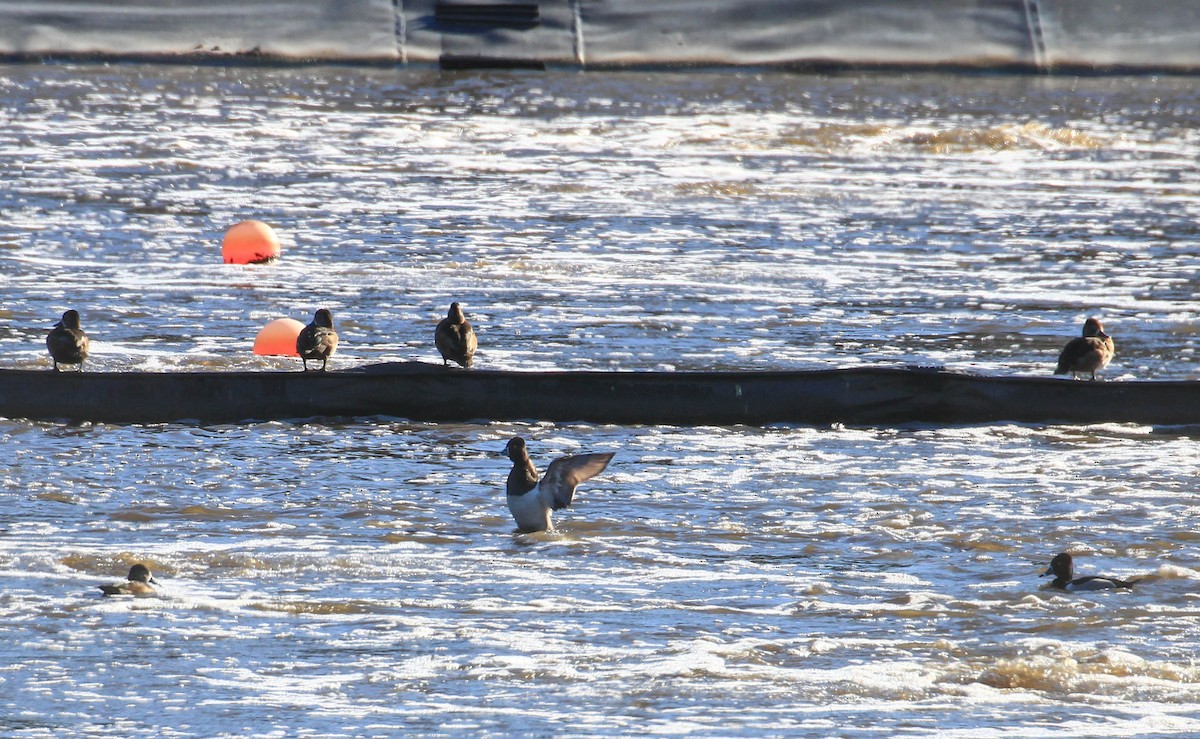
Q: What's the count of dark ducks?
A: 7